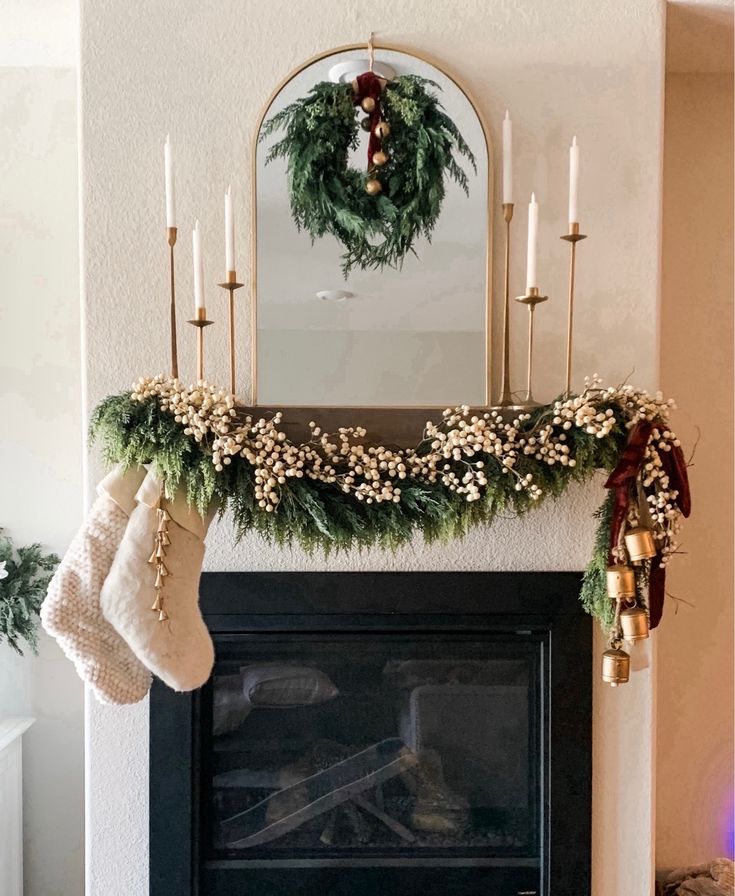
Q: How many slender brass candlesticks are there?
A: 6